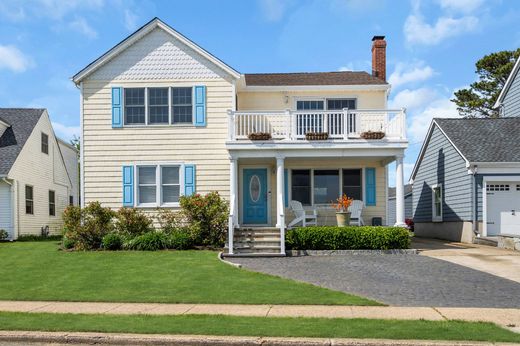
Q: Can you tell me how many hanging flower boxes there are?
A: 3